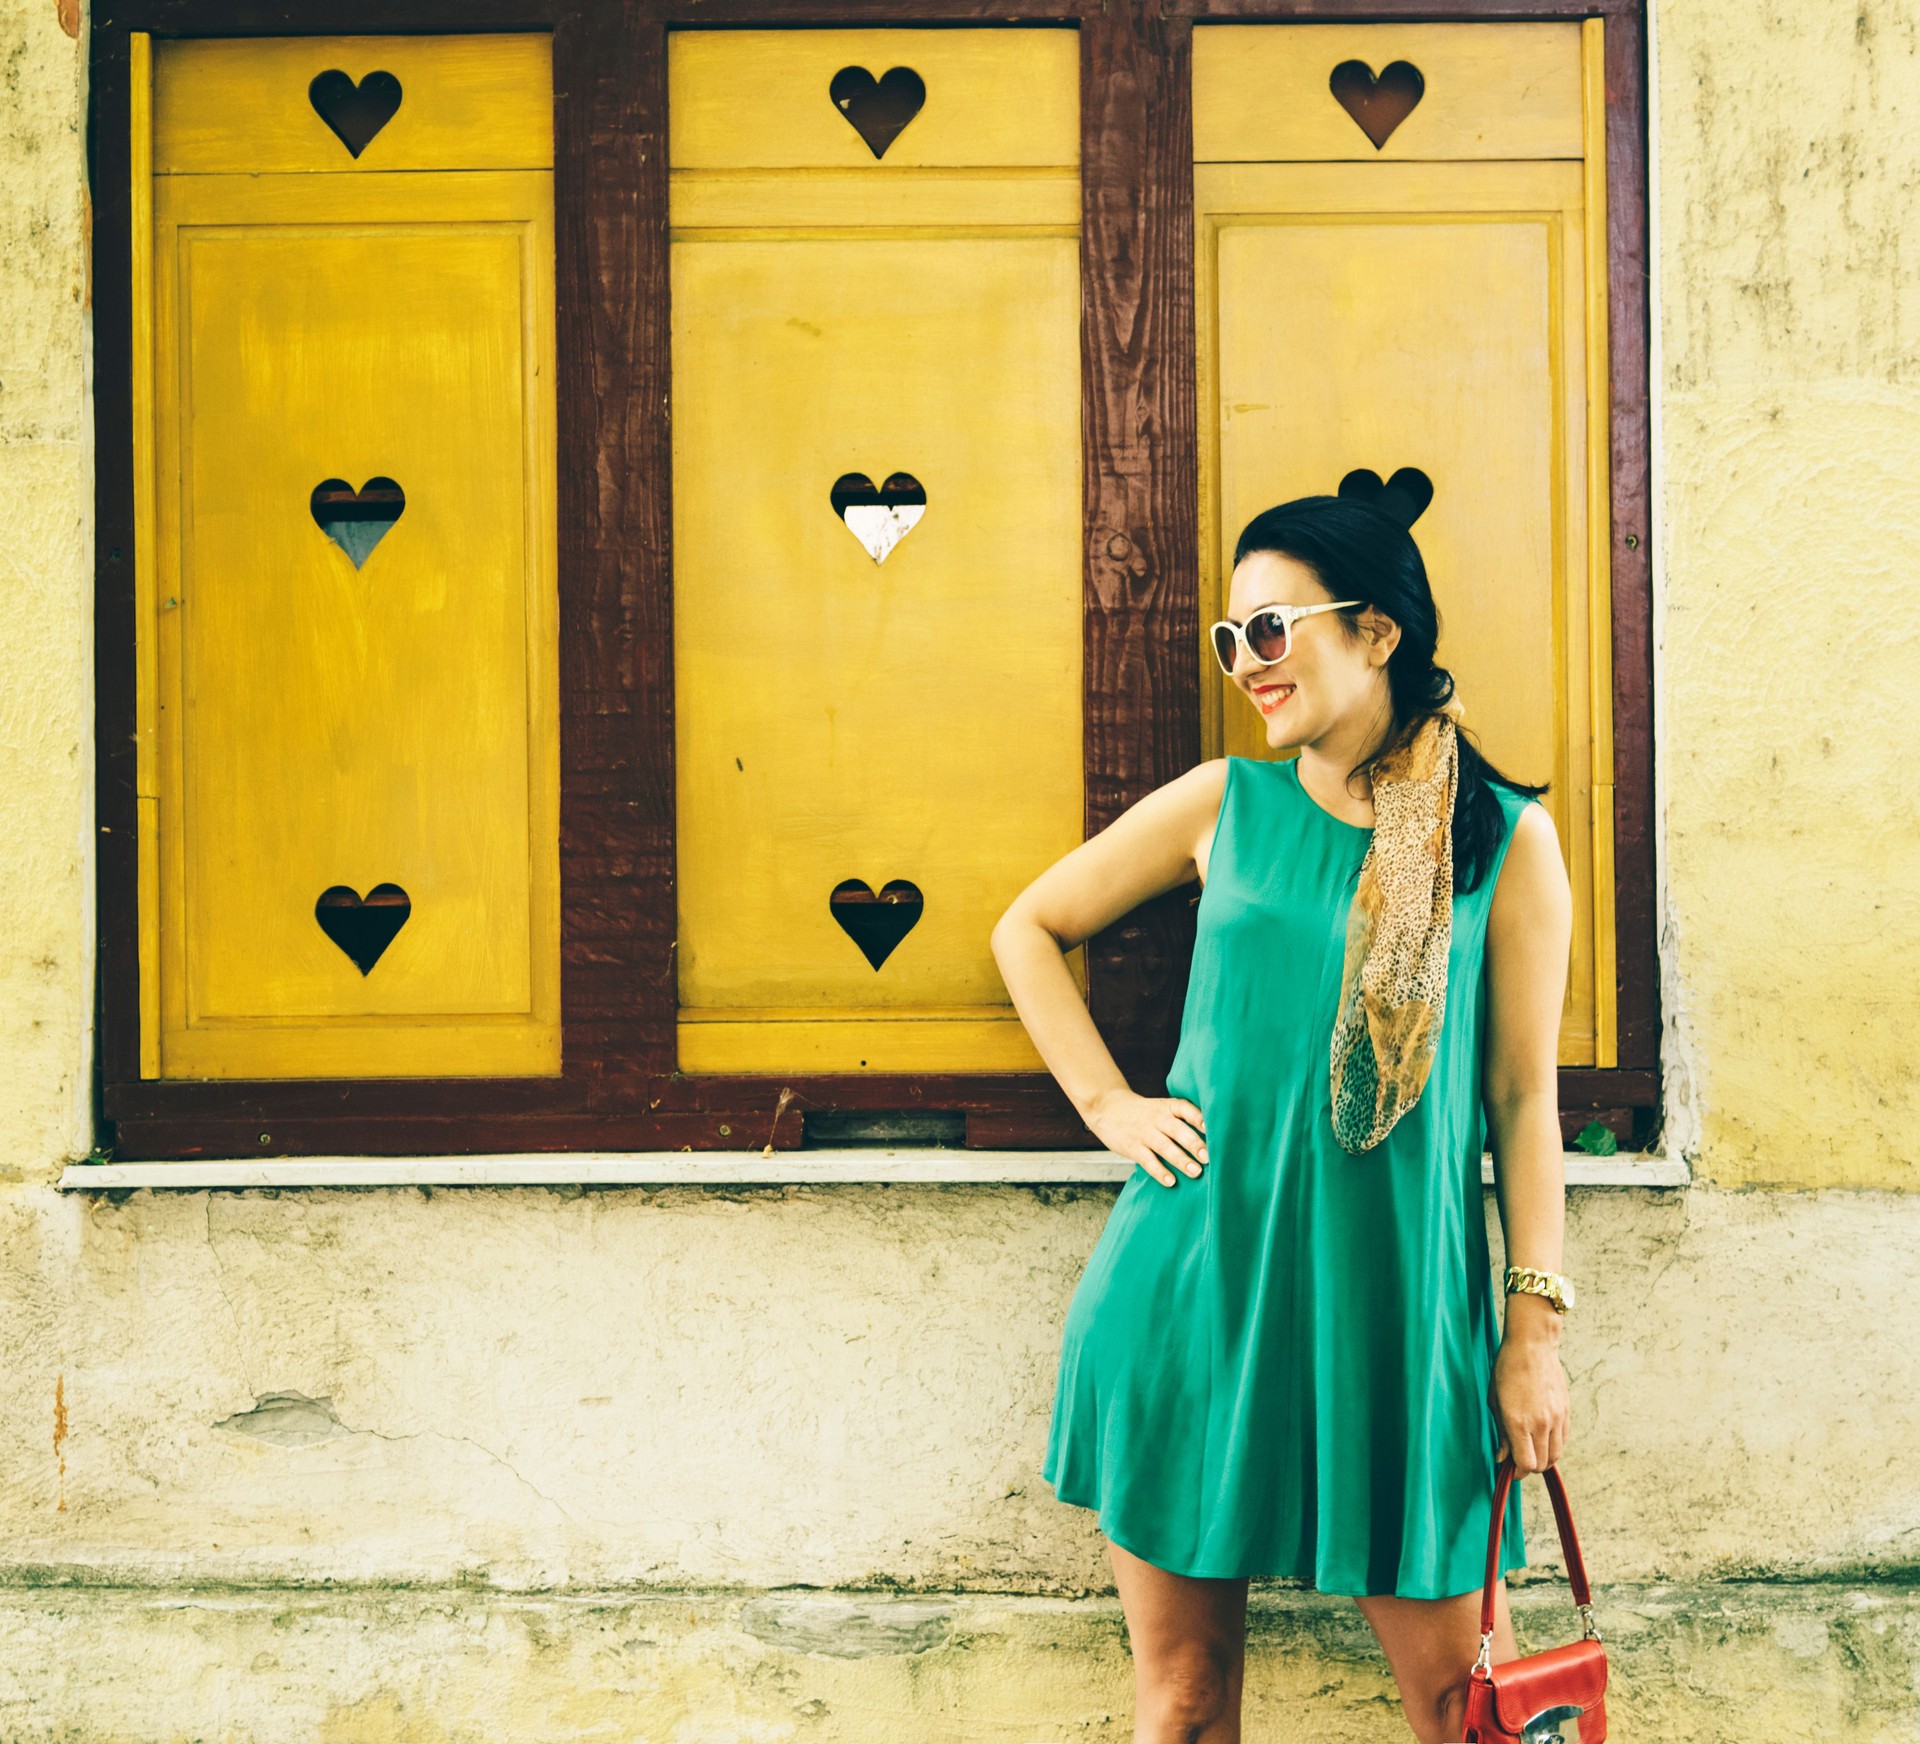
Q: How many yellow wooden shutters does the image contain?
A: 3